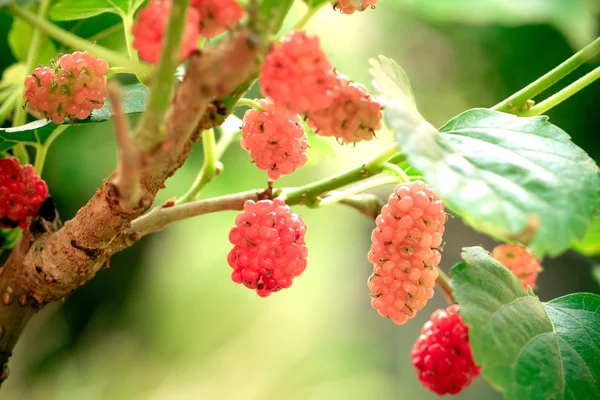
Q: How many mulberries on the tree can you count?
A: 12